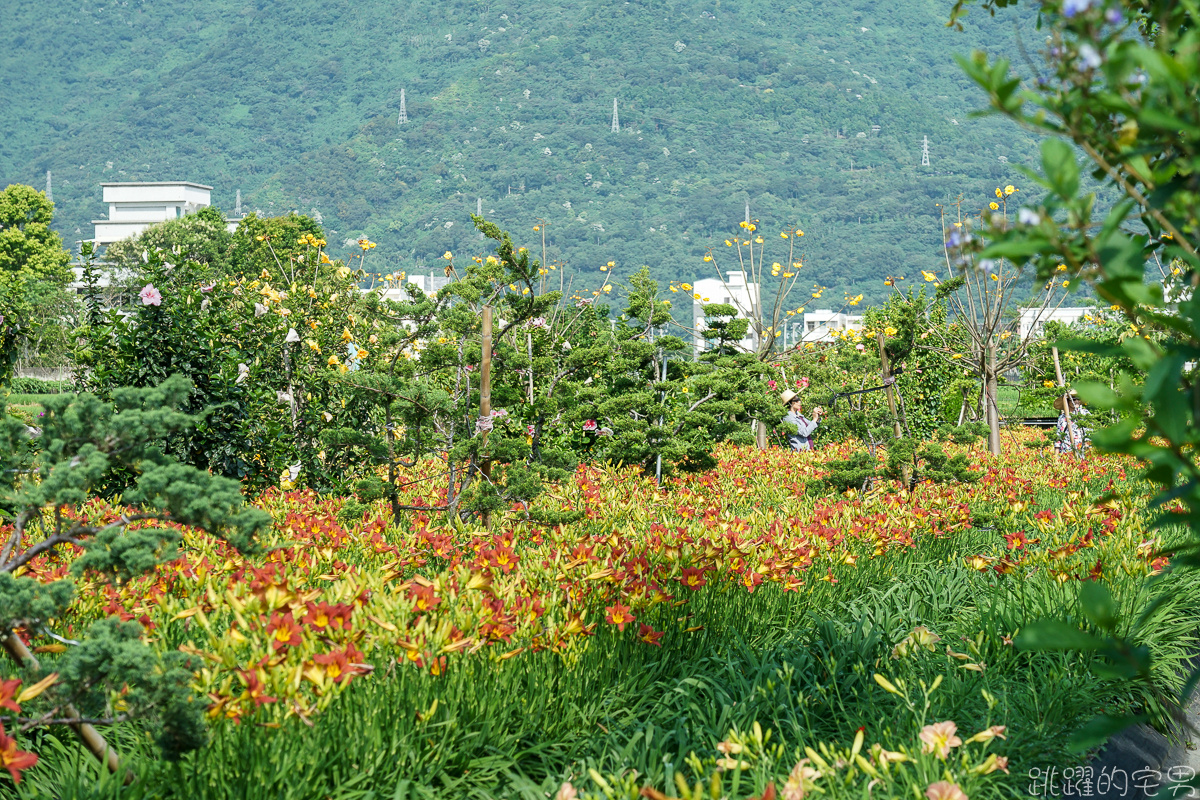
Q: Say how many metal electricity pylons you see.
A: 7